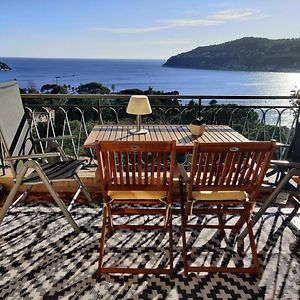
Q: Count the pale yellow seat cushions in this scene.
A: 2